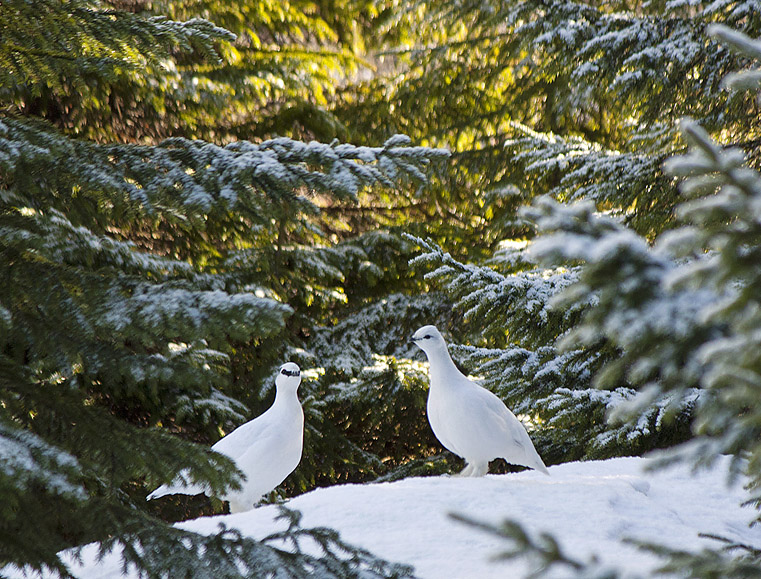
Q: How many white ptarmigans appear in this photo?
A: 2